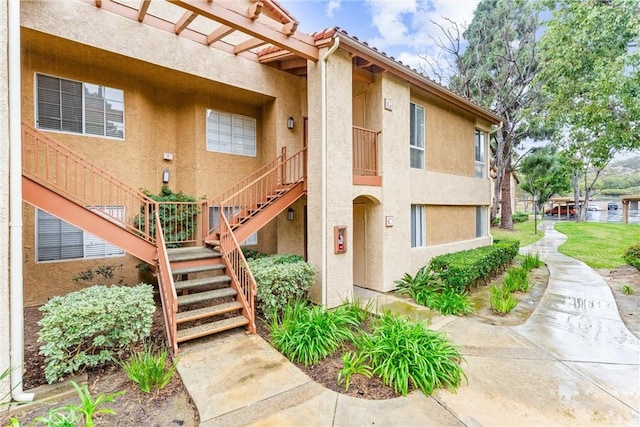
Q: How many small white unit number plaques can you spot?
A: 2